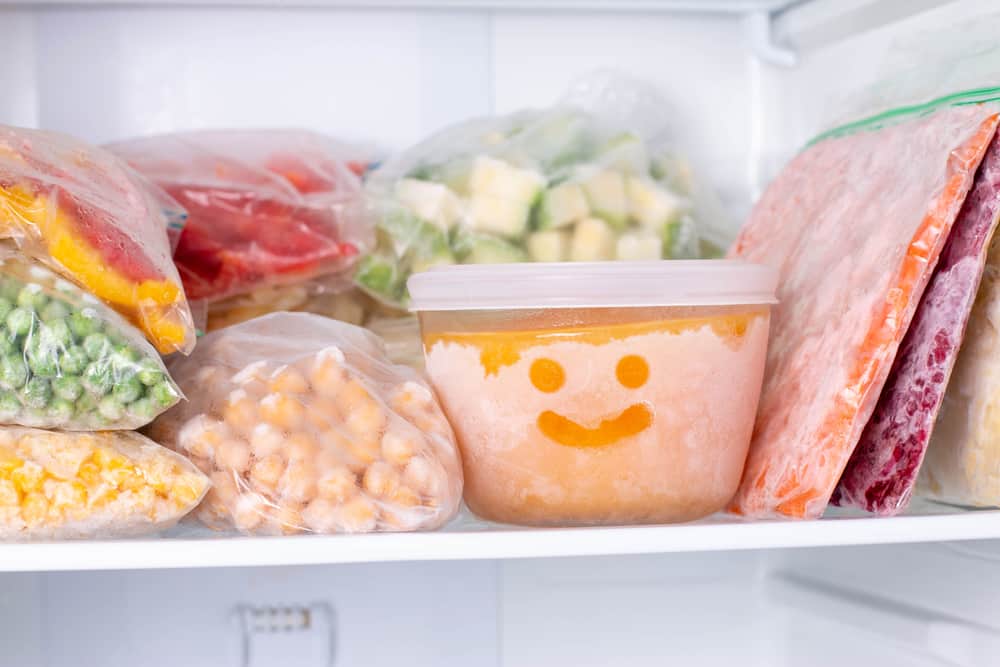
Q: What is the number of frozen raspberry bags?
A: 1